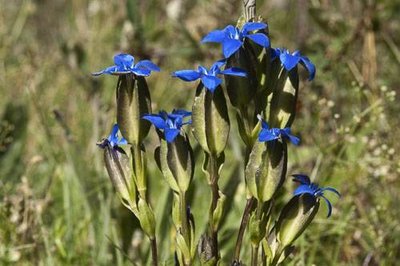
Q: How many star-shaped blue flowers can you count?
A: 8